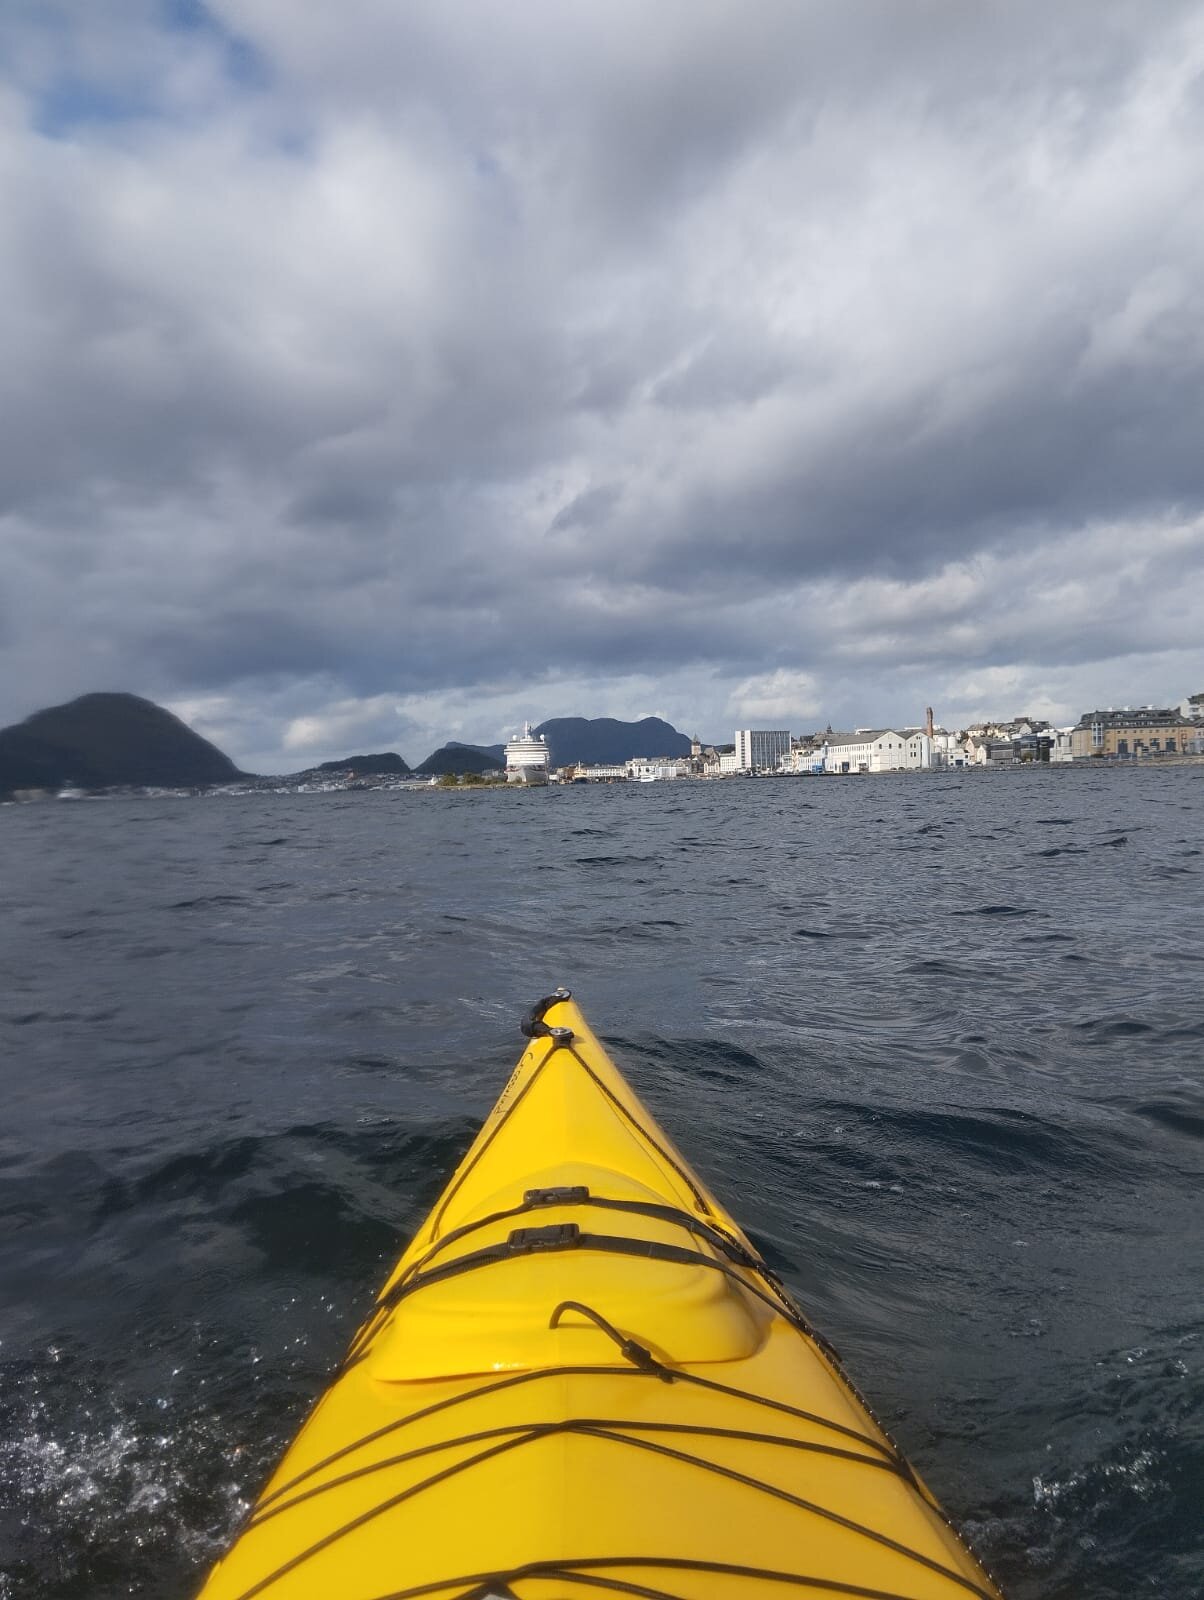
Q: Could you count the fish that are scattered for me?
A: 0